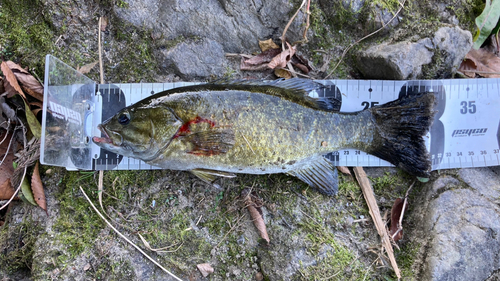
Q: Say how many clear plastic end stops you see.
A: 1